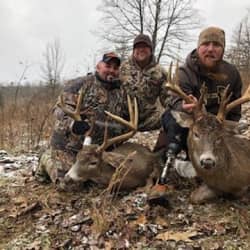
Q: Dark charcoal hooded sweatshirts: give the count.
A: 1